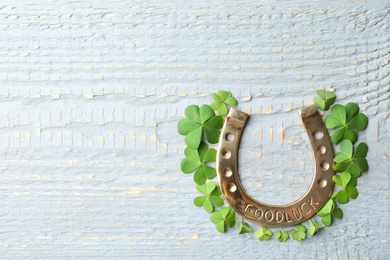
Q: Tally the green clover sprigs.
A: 15